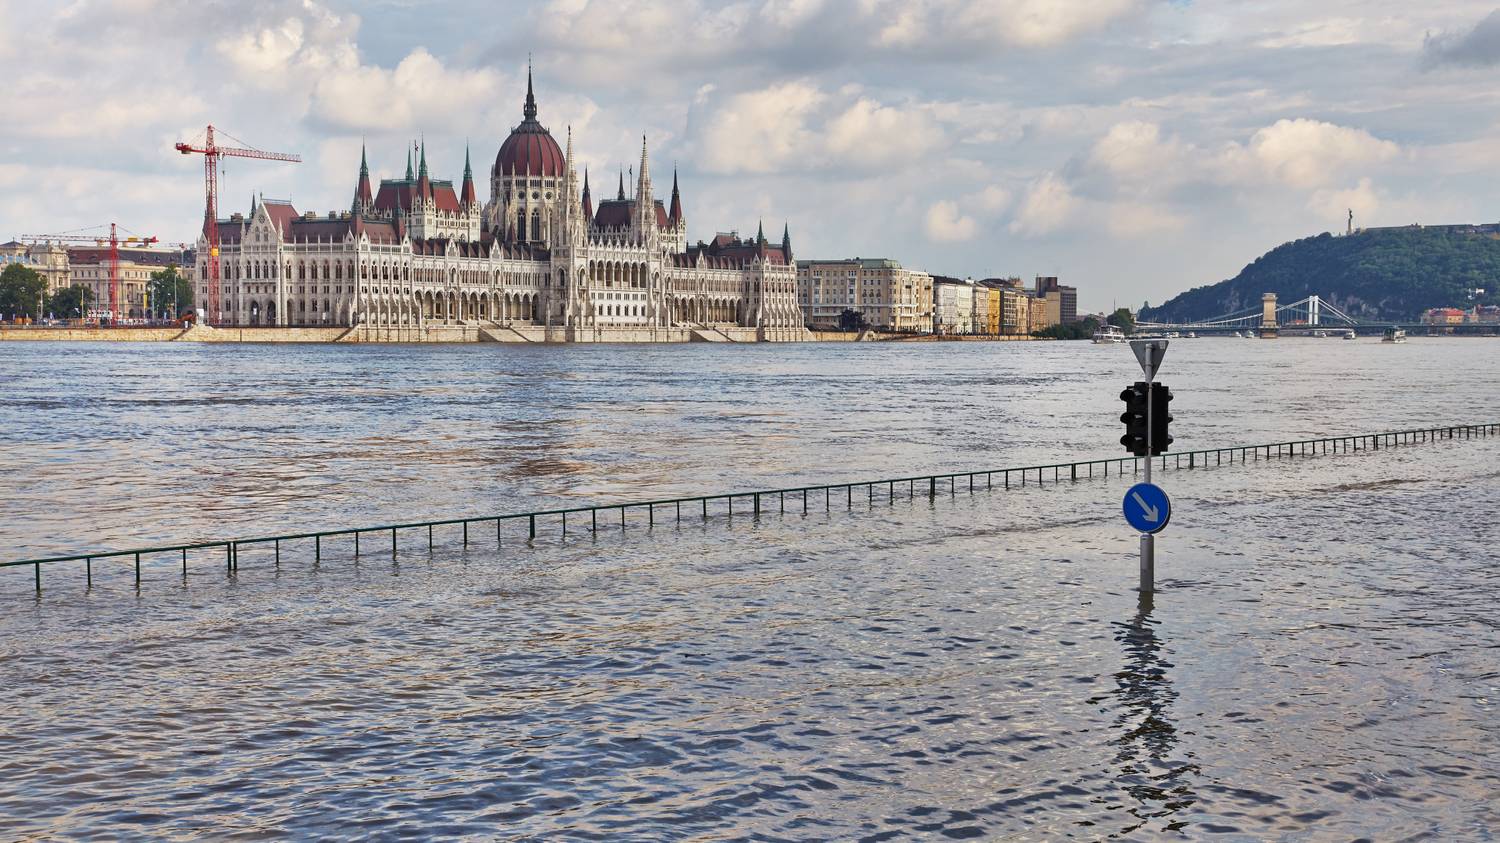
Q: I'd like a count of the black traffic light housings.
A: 2